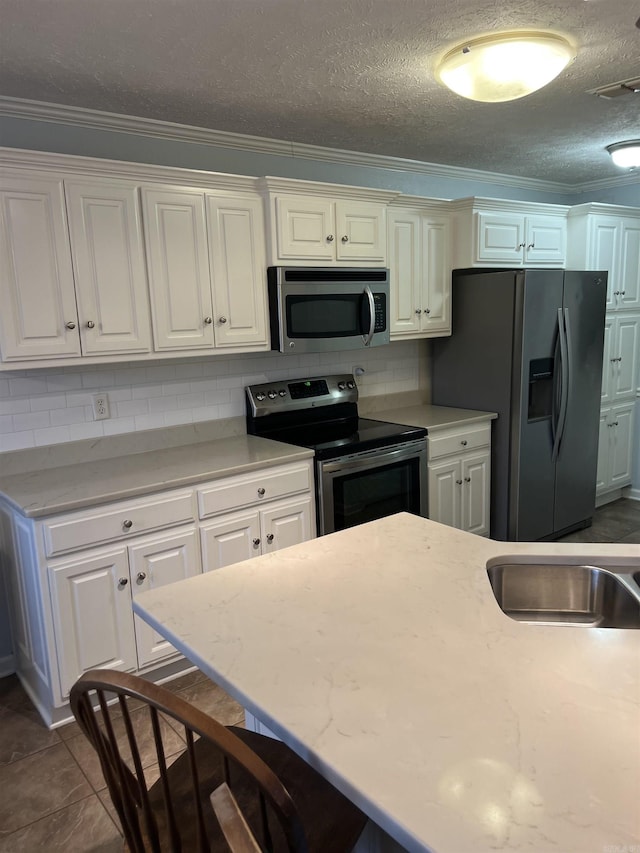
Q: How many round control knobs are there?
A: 5